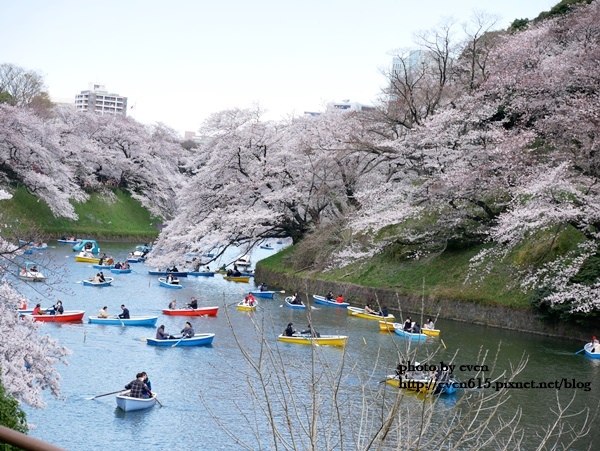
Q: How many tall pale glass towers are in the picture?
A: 1